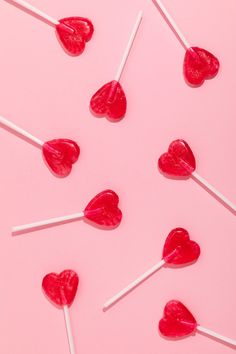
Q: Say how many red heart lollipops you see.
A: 9